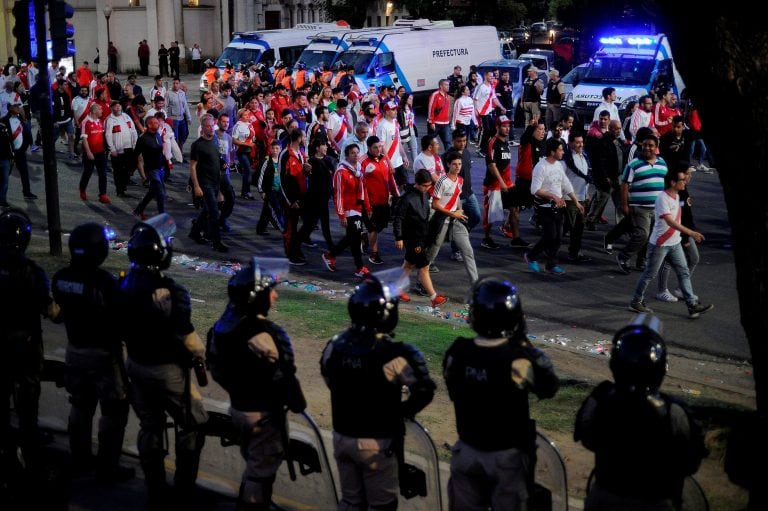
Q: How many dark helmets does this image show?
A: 7